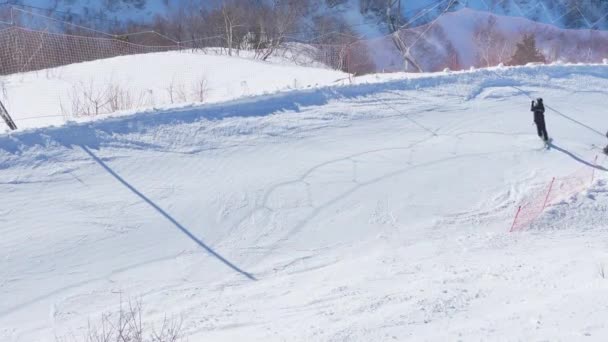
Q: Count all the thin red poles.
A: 3